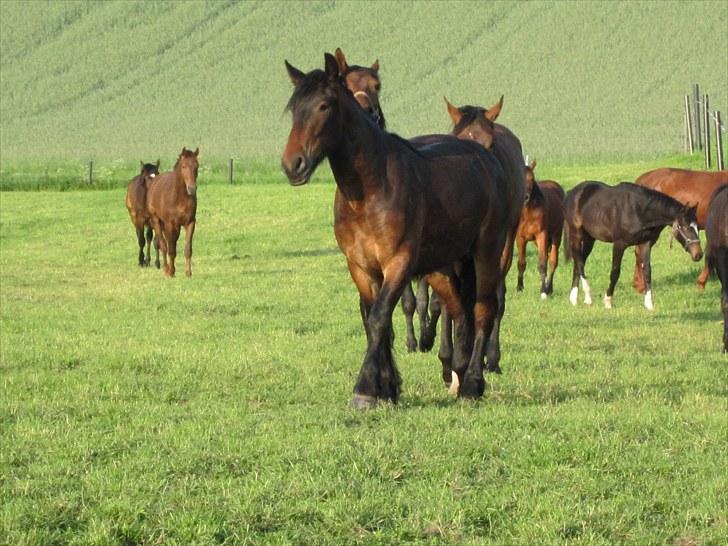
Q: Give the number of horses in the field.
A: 9